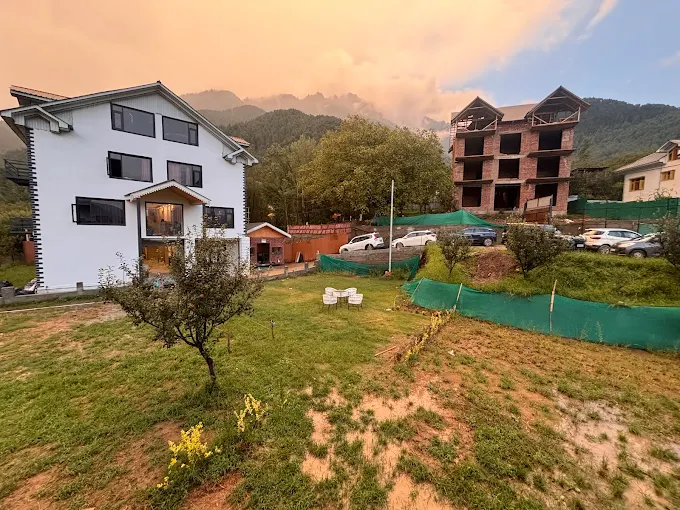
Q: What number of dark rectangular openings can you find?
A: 9